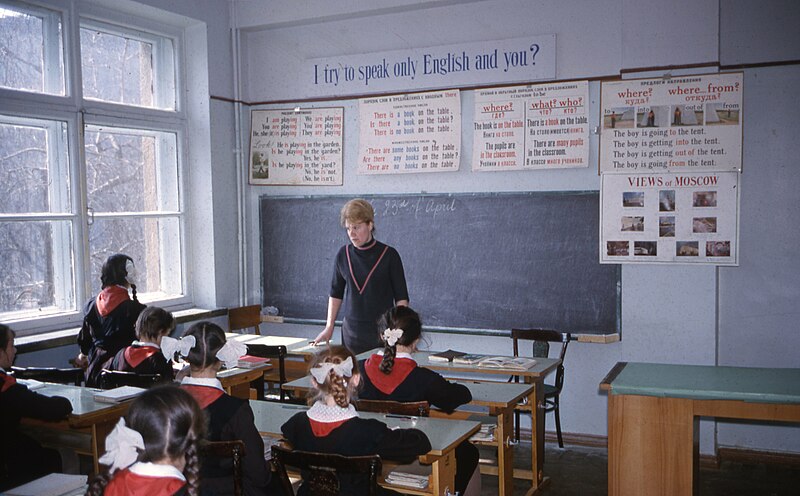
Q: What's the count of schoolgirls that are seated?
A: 6